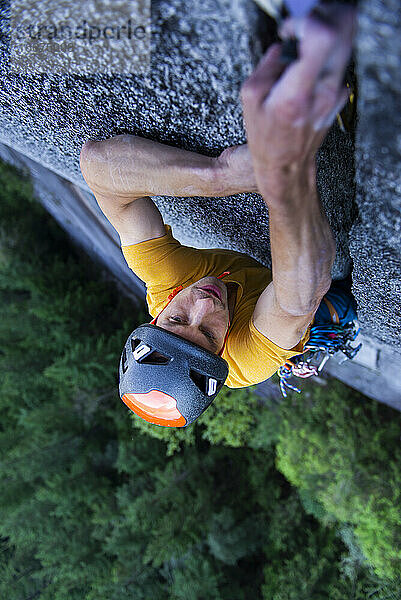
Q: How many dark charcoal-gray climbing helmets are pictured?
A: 1